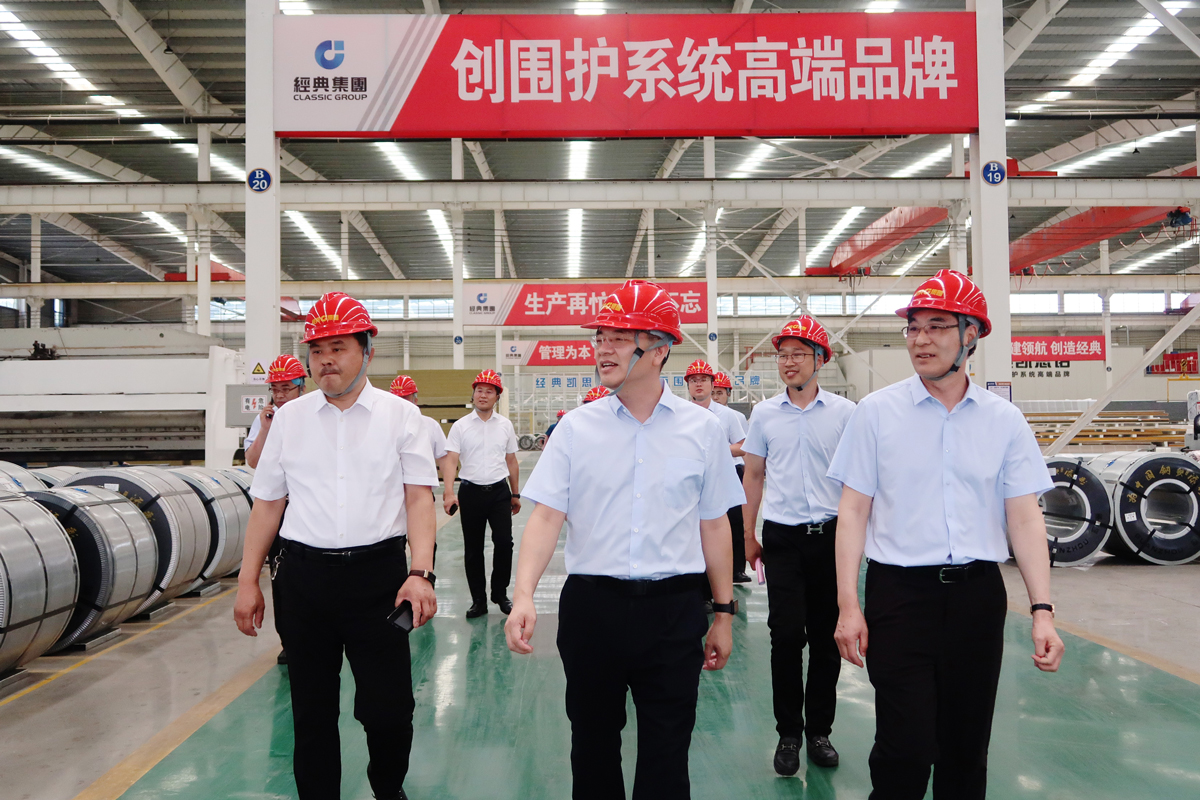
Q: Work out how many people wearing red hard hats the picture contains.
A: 11